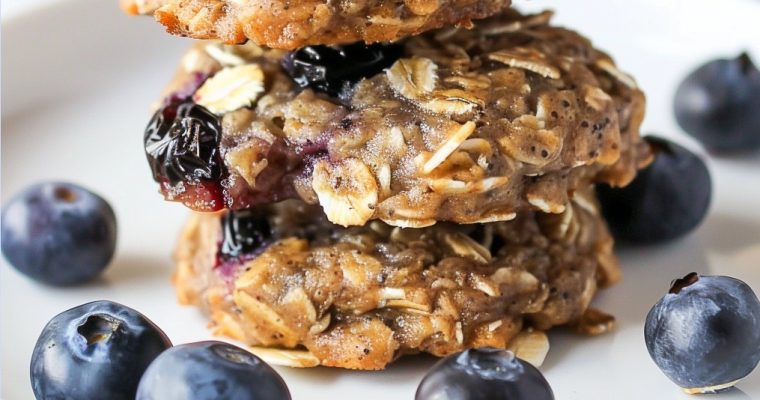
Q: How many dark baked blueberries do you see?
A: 3